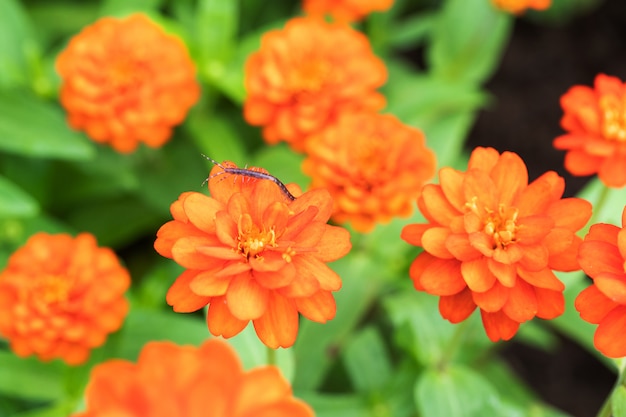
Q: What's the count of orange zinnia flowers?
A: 11